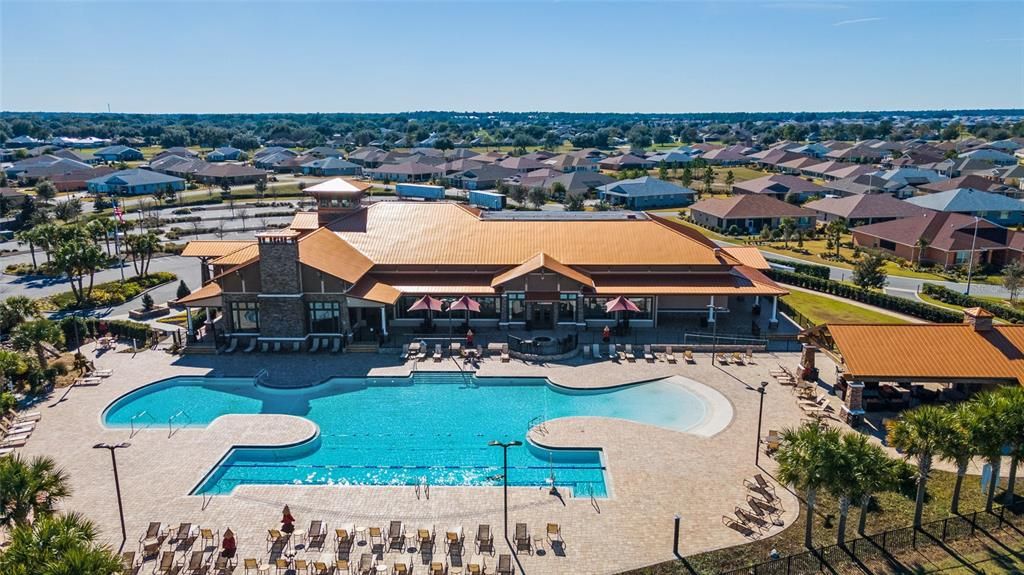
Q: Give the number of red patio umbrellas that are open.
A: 3